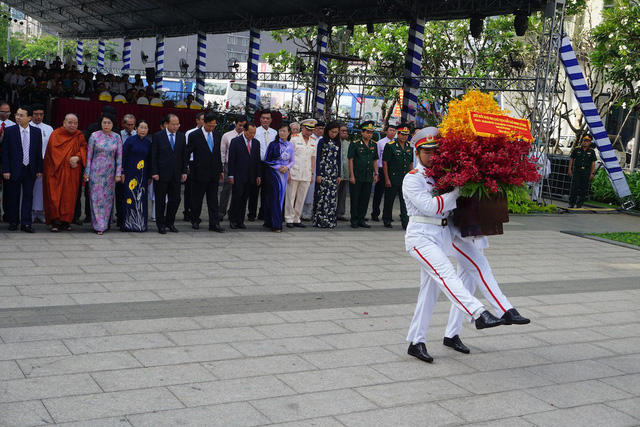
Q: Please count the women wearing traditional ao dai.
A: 4